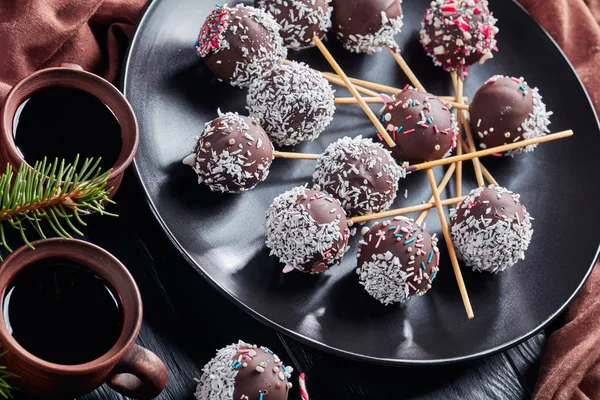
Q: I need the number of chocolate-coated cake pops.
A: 13